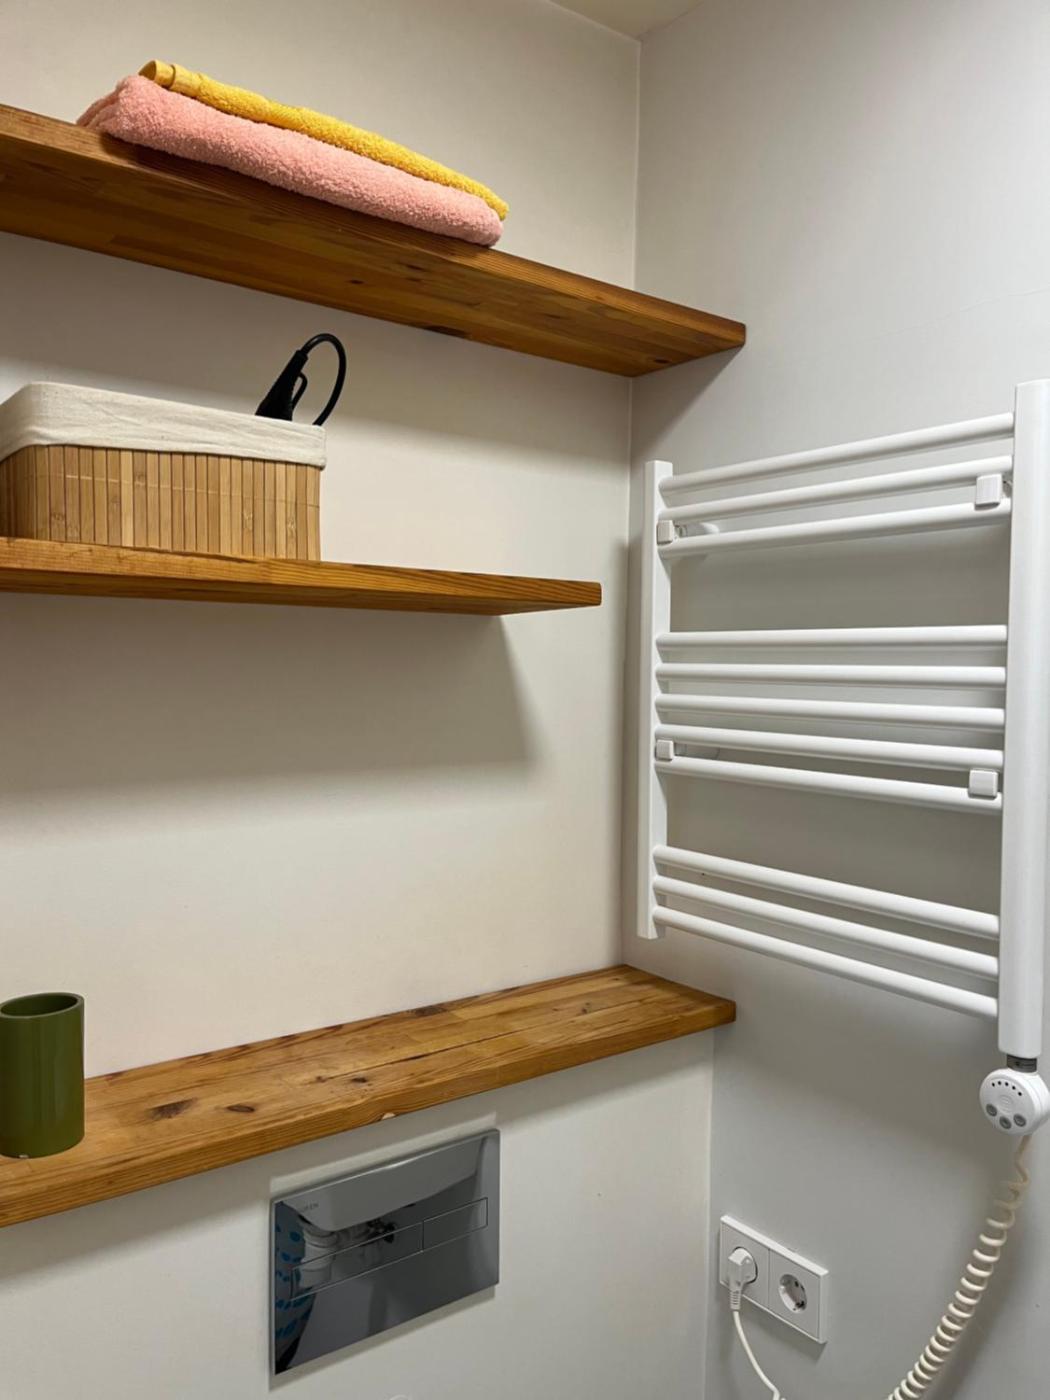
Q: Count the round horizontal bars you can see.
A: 11